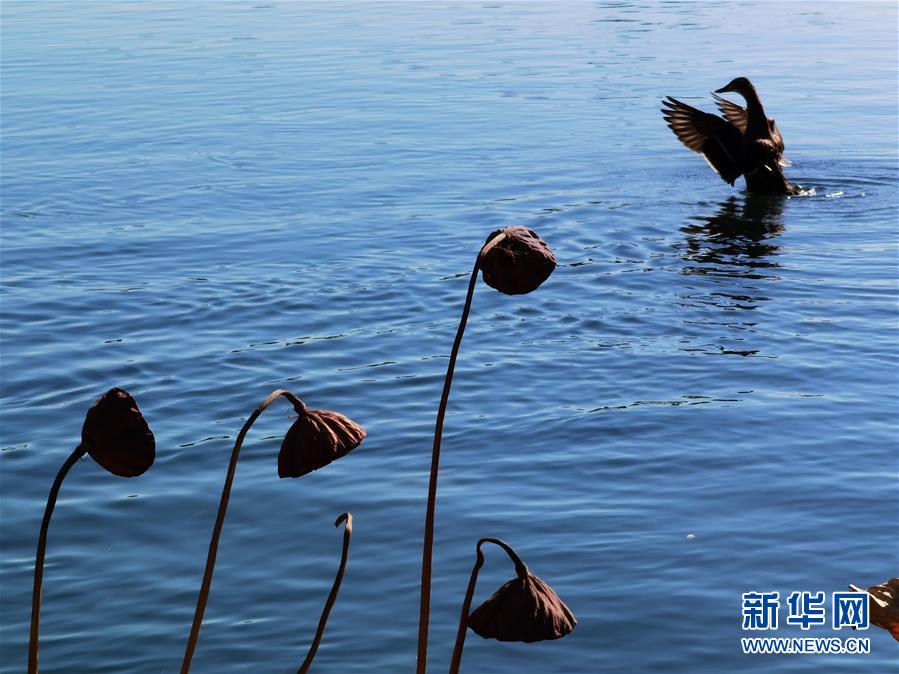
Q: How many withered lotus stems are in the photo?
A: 5